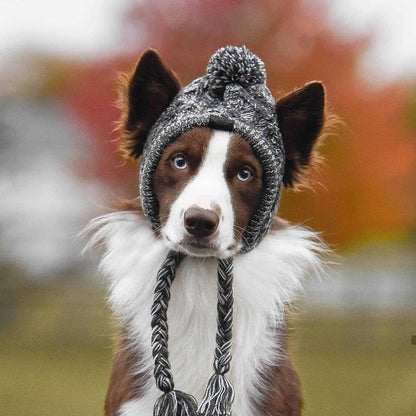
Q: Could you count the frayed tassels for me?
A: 2